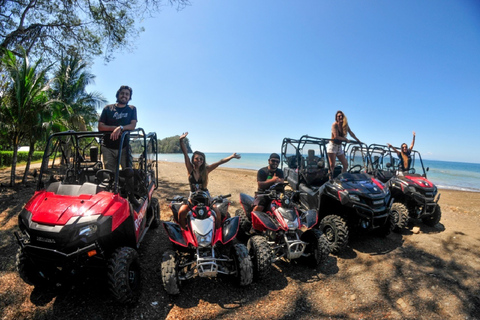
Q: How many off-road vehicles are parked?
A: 5